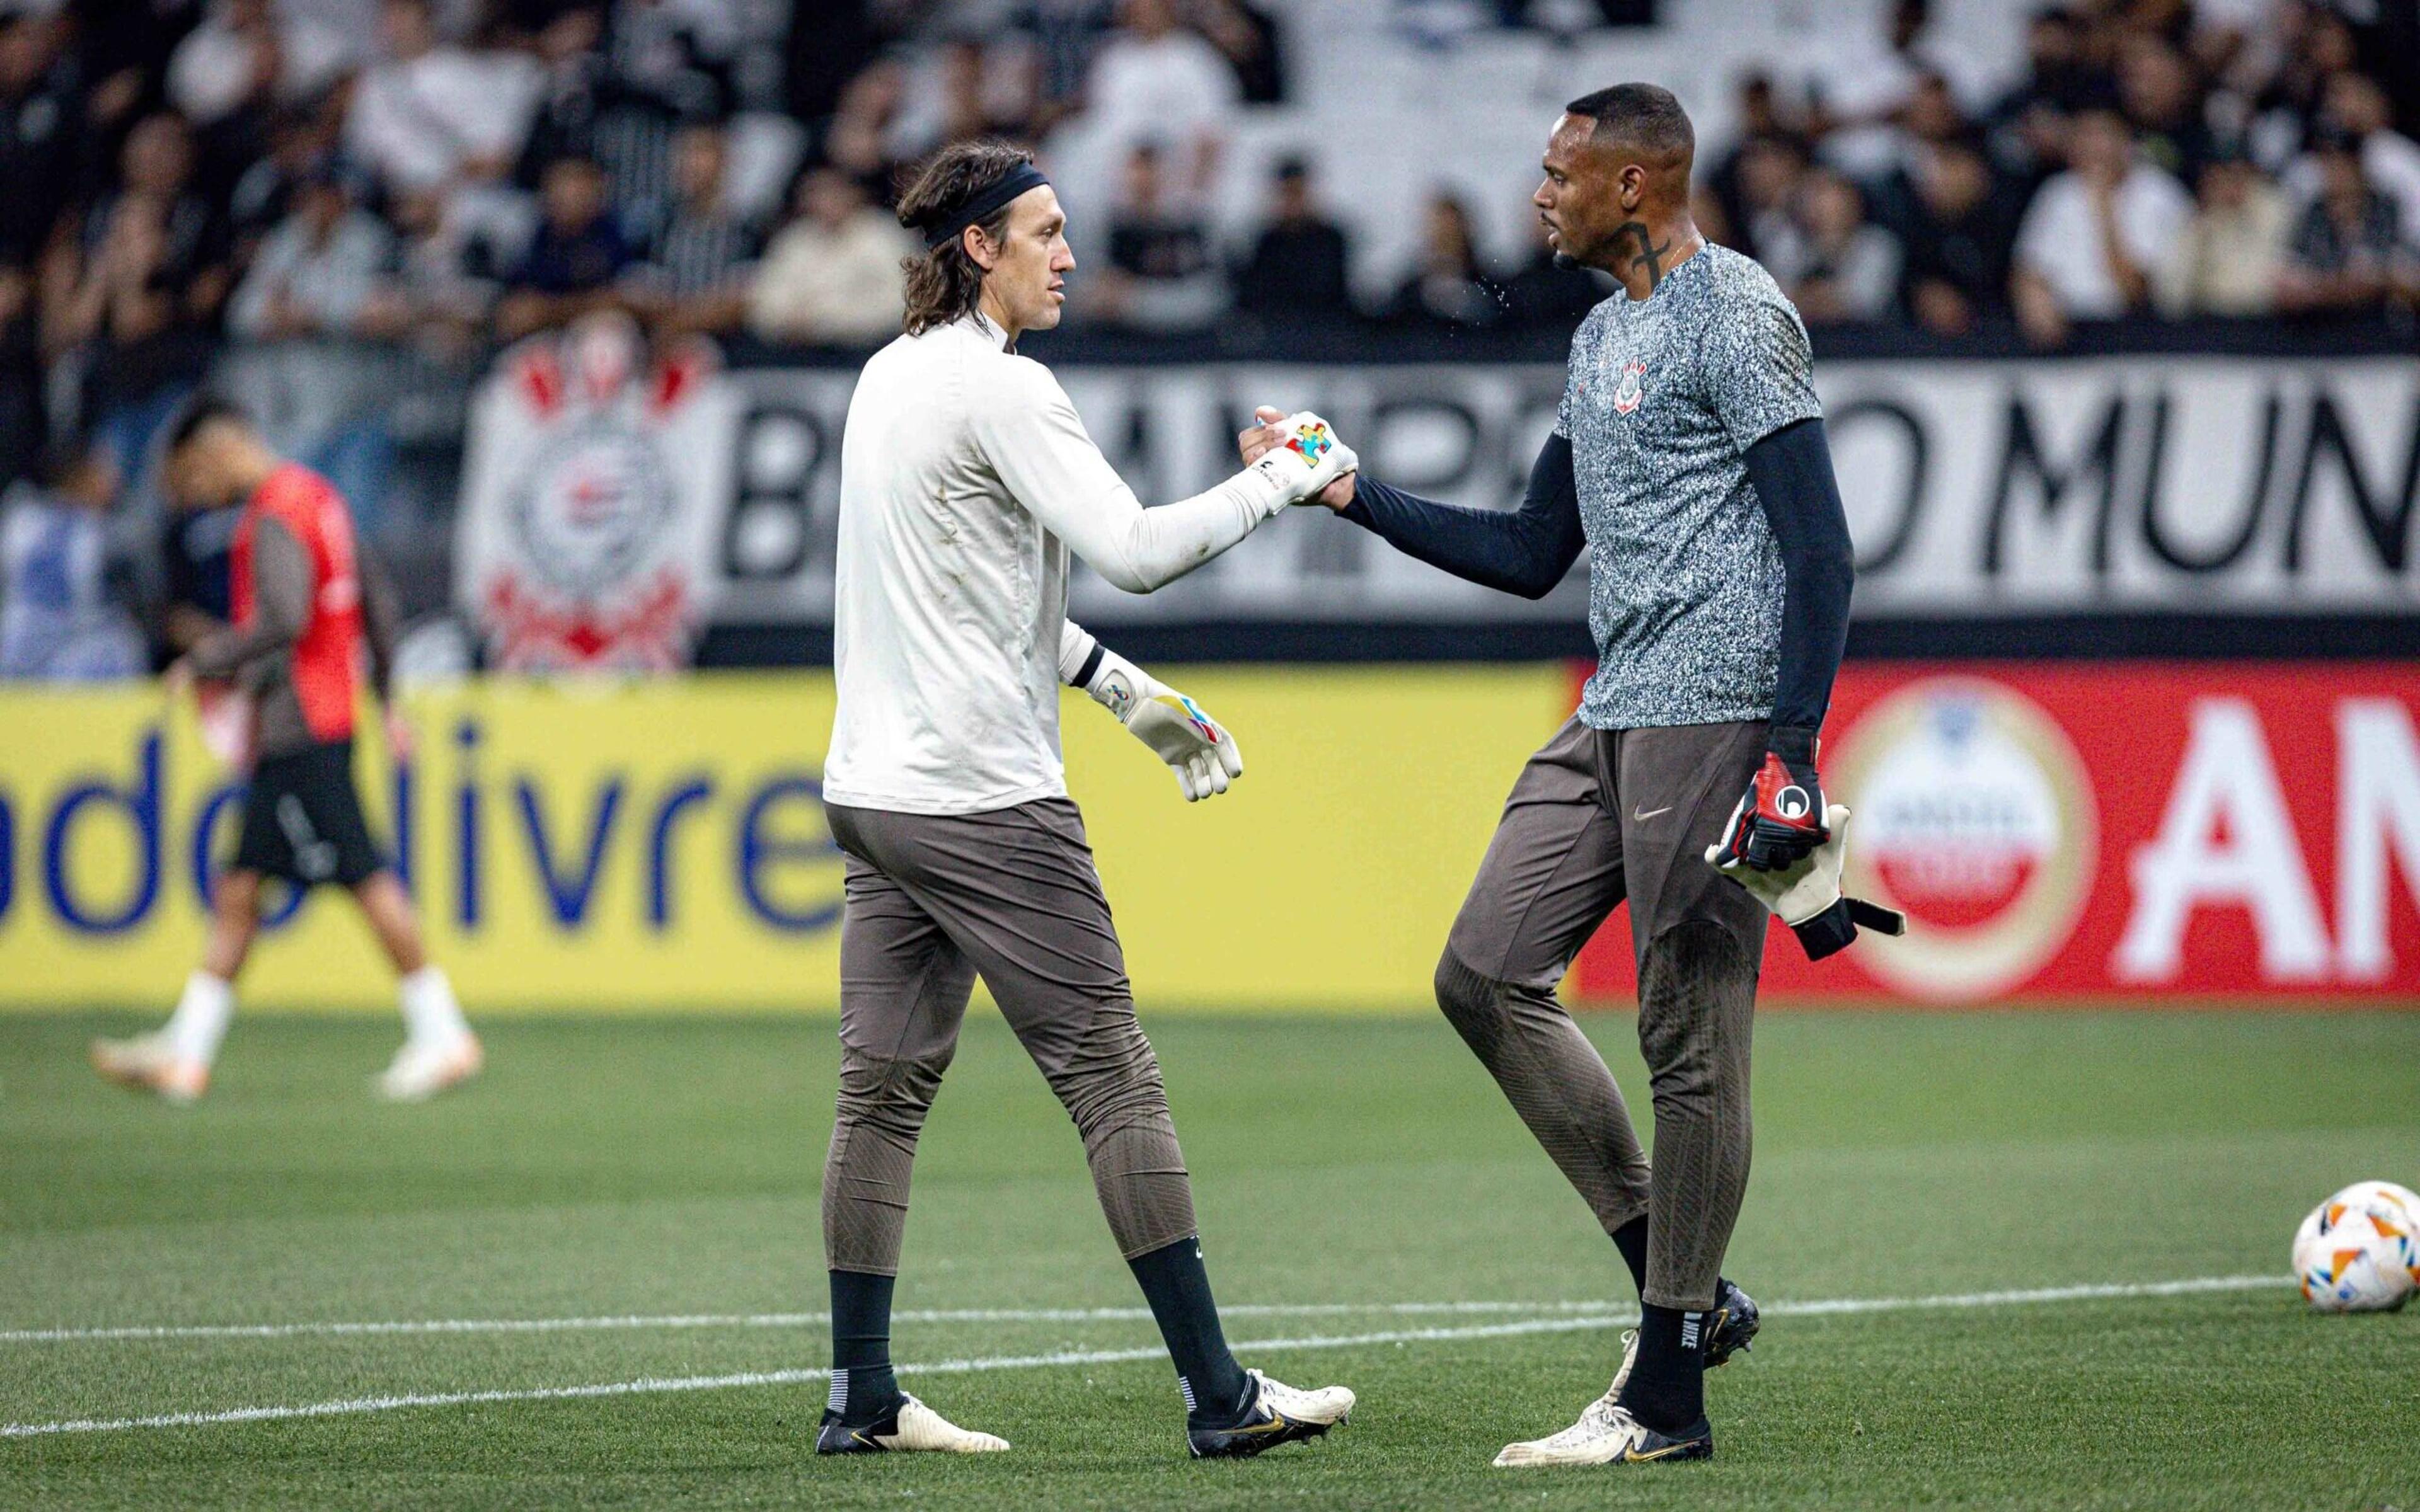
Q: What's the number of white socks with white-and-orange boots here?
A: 2